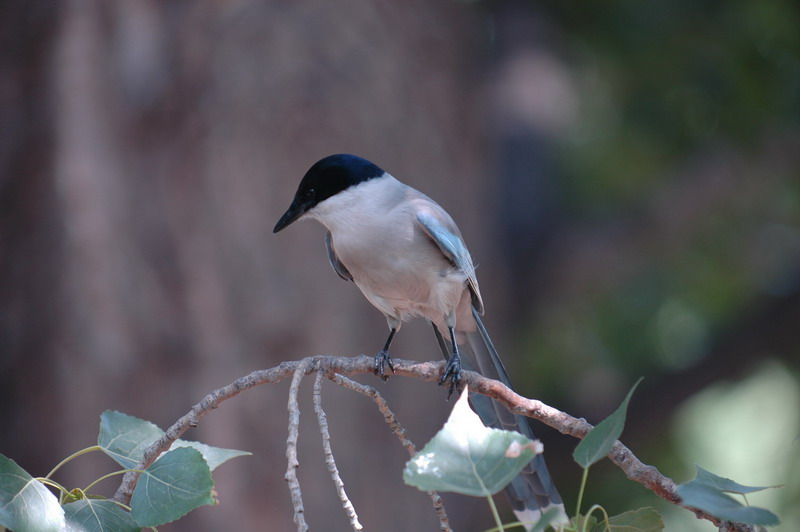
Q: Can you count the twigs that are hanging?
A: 3